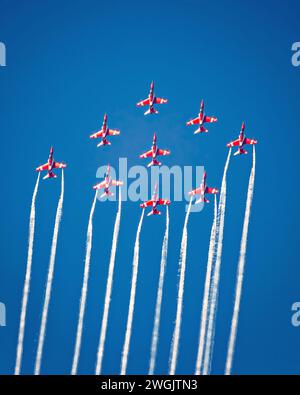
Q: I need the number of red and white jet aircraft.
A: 9